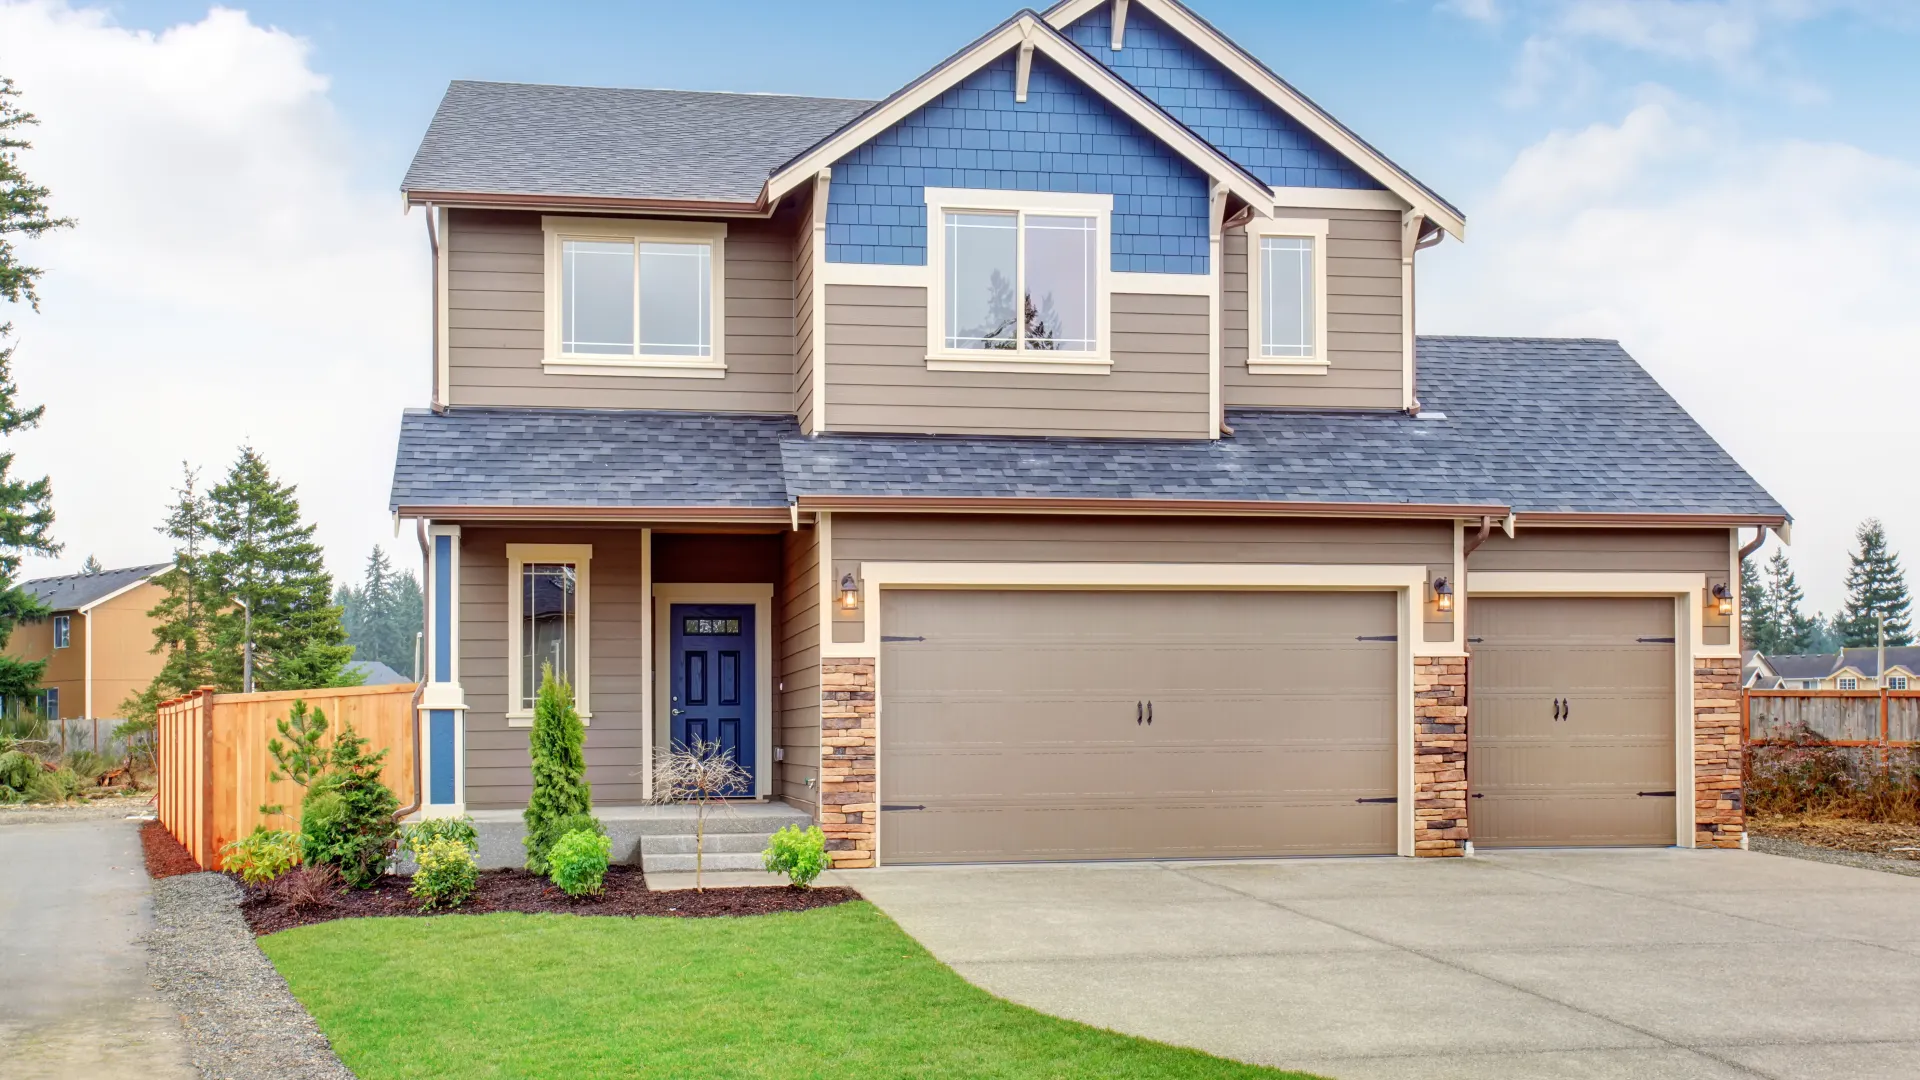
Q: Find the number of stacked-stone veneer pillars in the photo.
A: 3